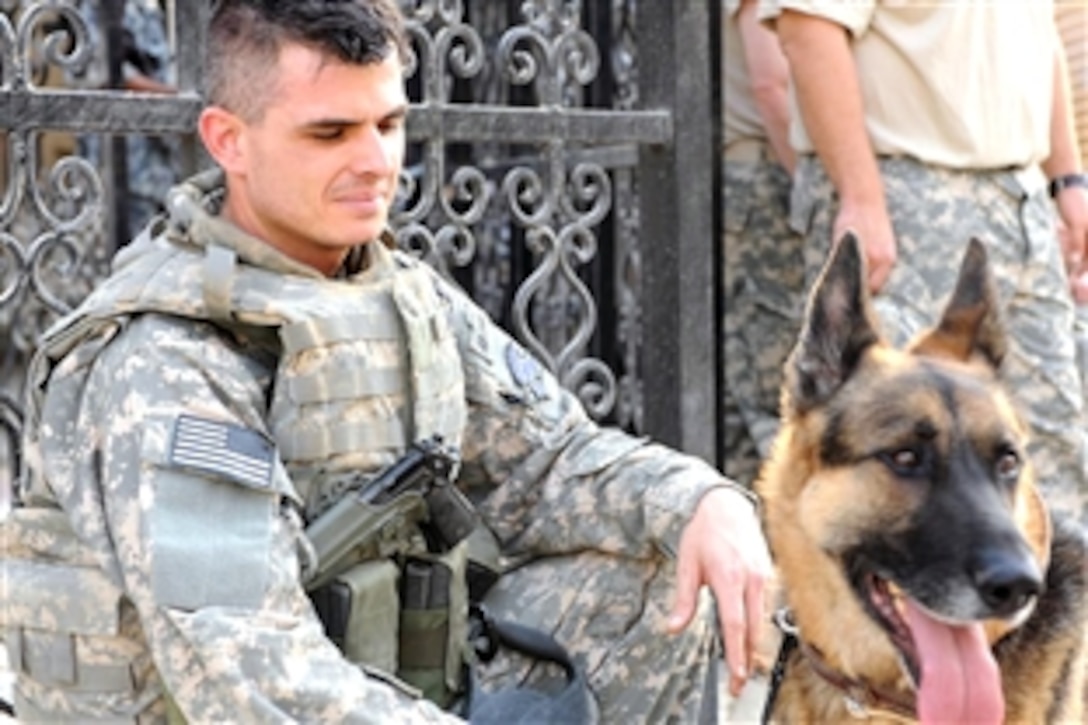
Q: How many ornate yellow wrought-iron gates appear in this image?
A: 0